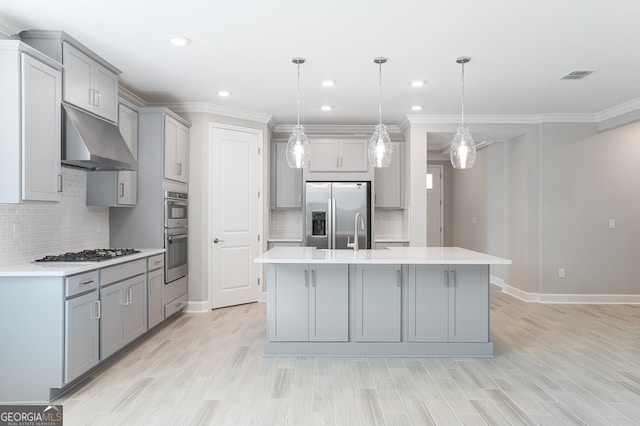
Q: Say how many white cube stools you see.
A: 0